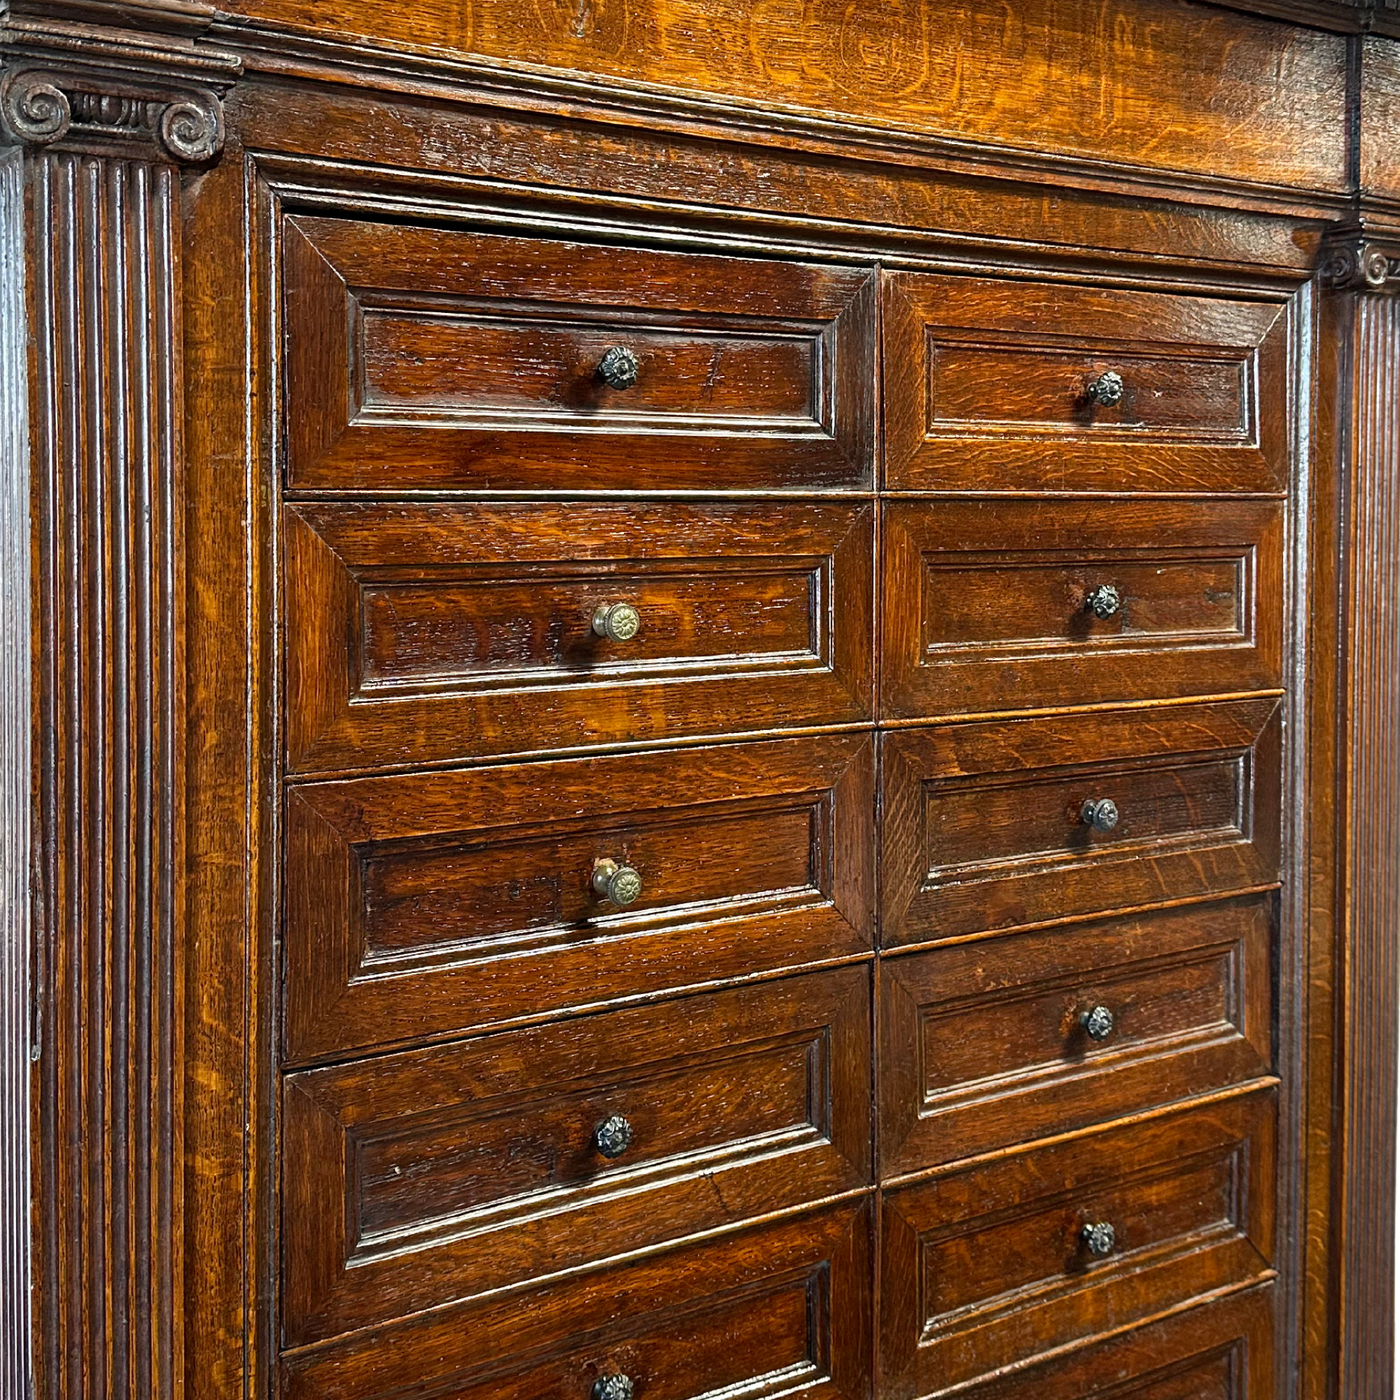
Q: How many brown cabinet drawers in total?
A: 11